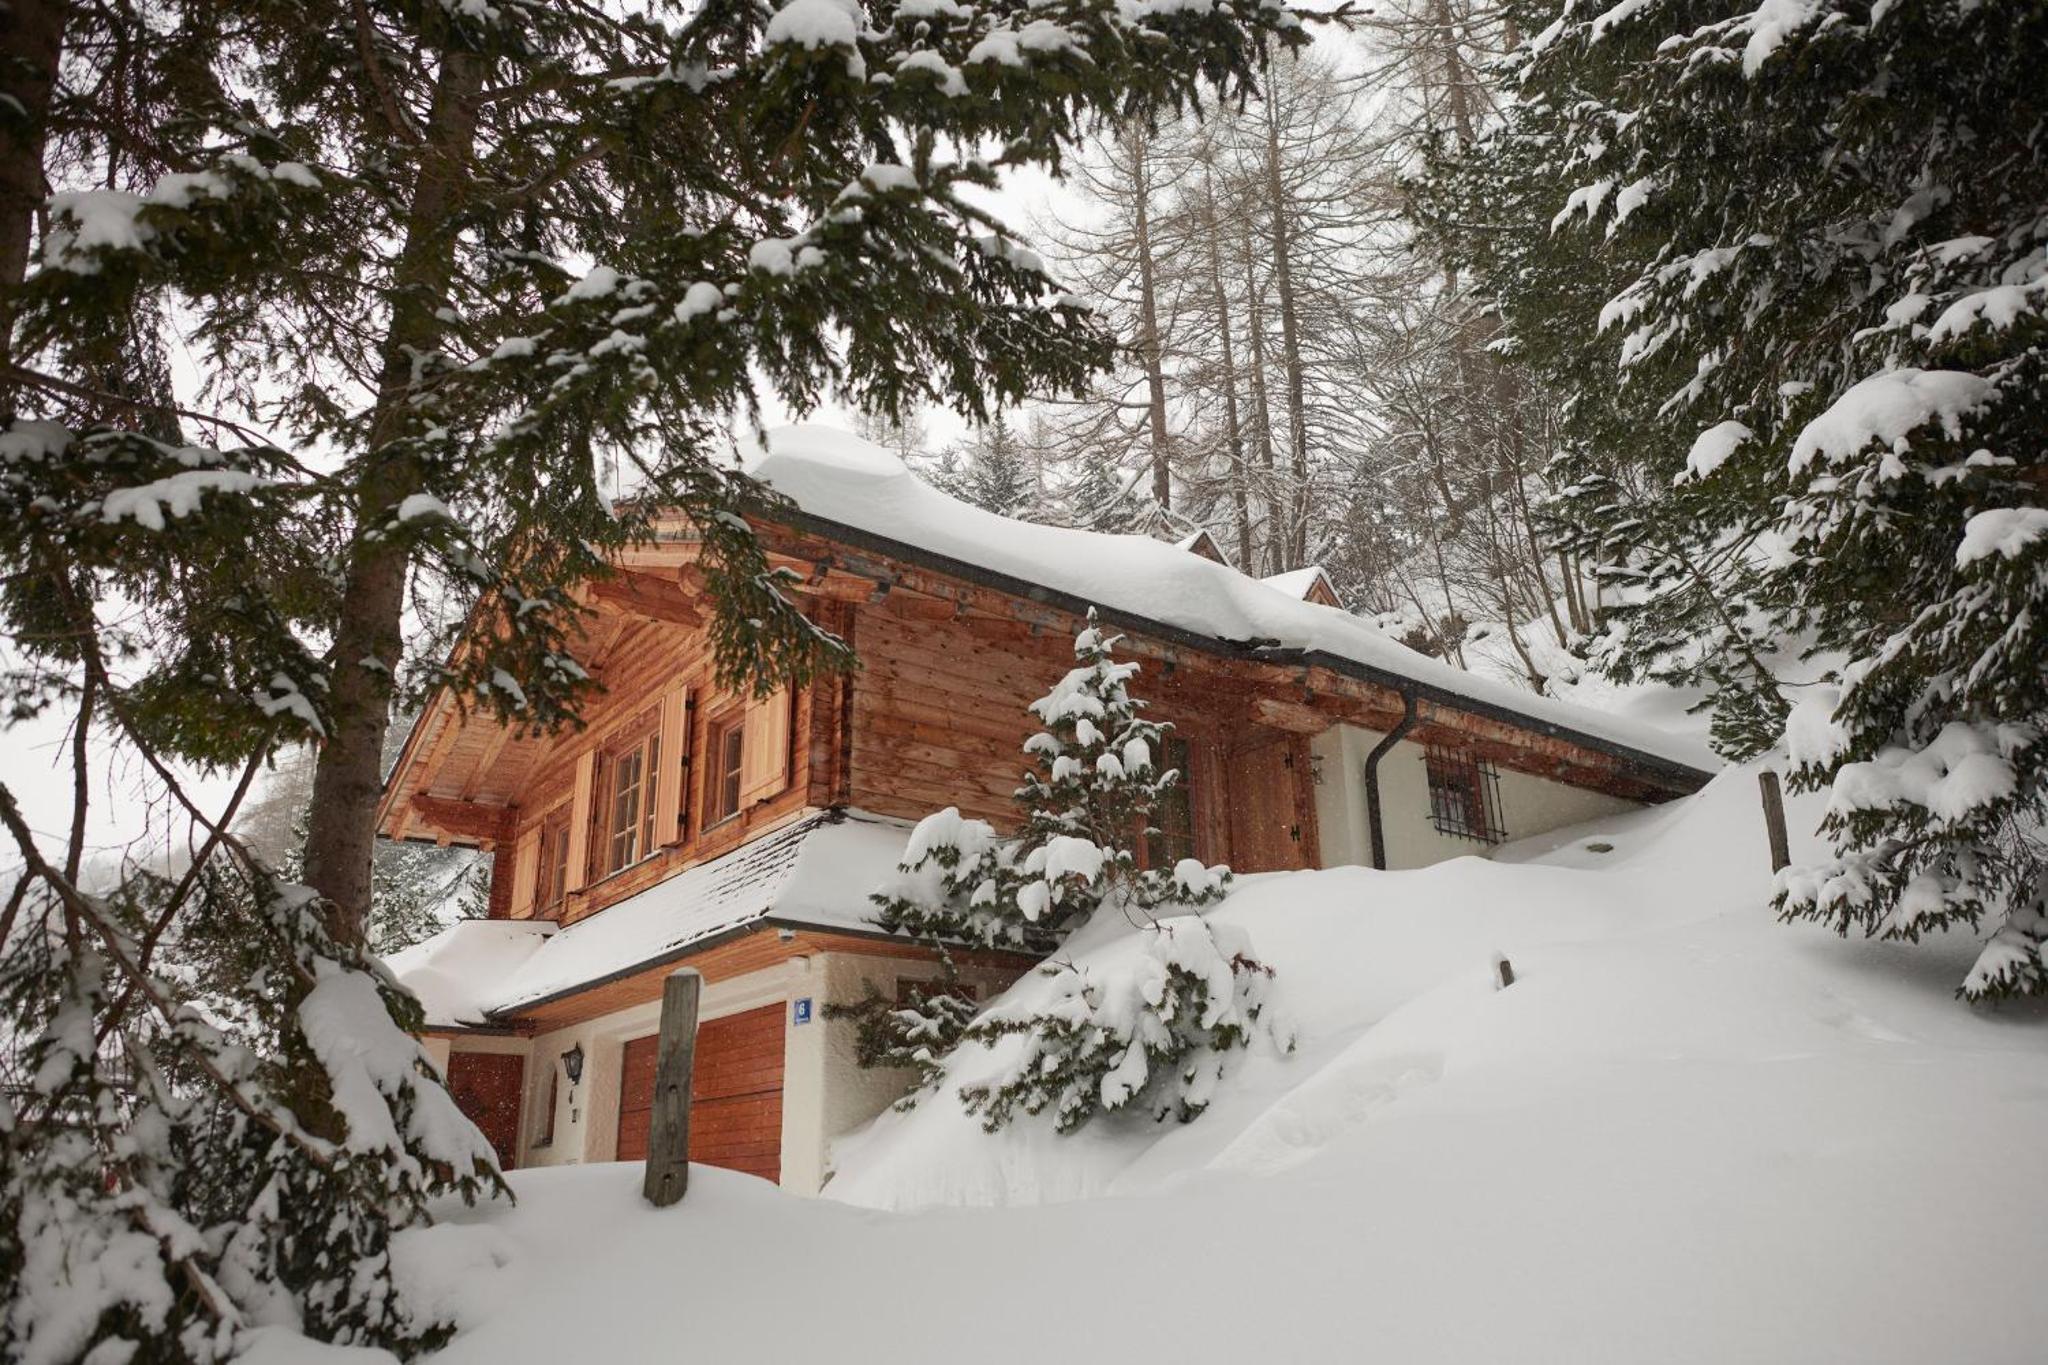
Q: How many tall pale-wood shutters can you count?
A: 4